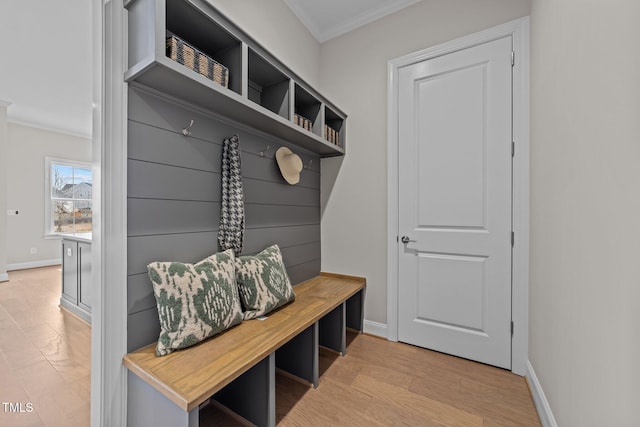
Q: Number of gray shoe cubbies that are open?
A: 4